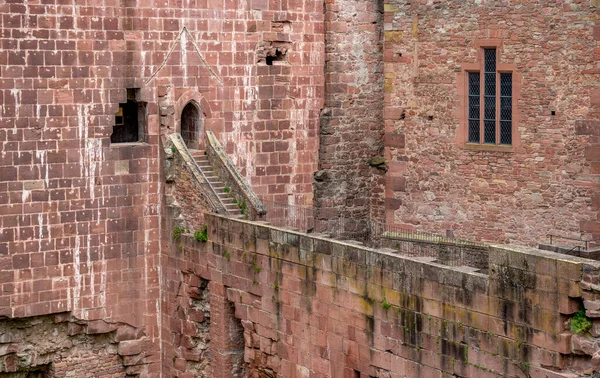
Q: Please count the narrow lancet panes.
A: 3